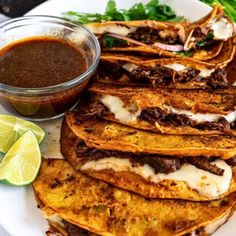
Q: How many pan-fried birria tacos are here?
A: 5